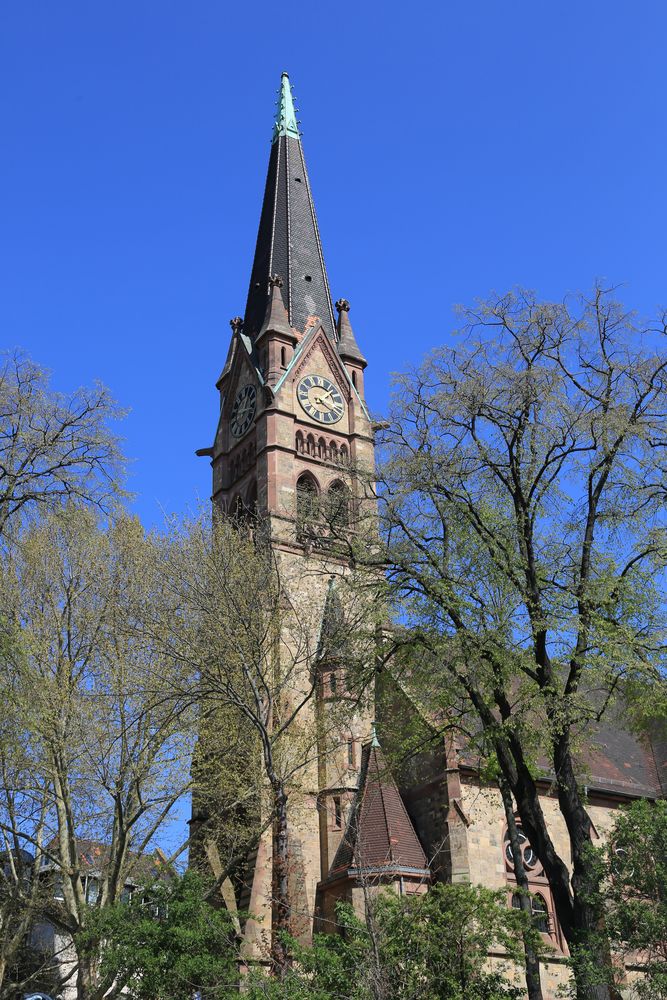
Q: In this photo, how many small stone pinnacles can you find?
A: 3